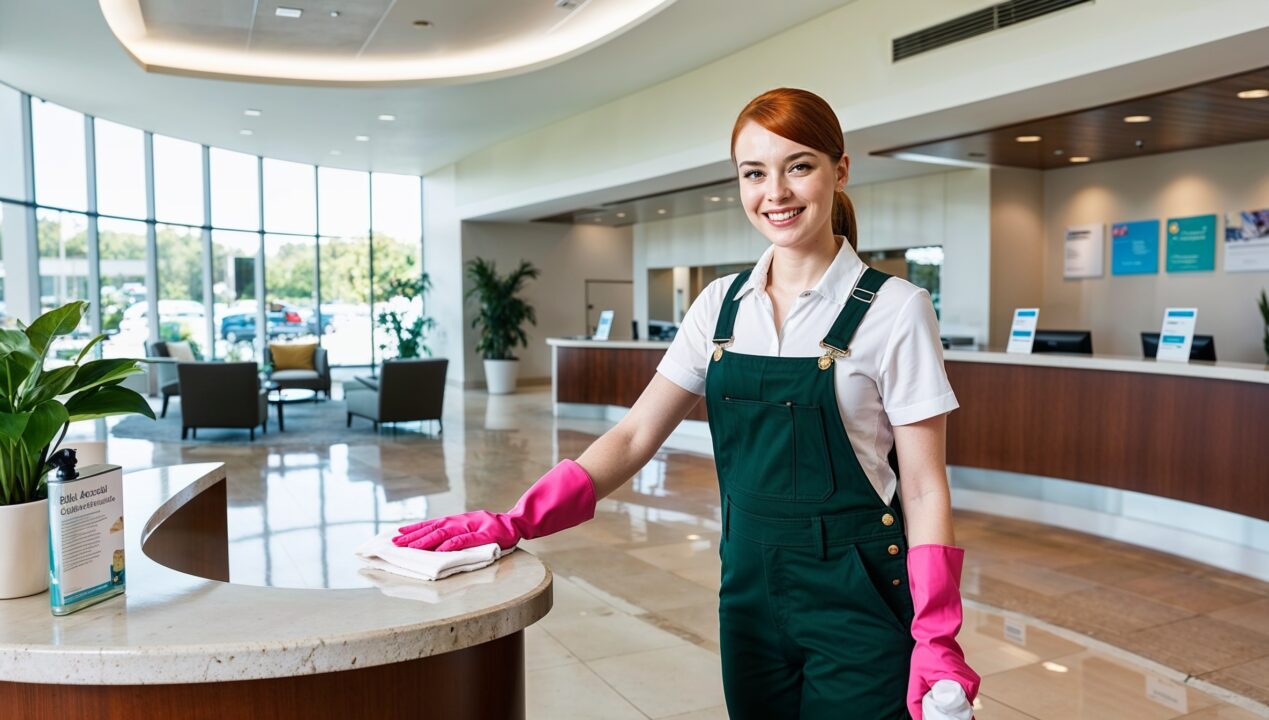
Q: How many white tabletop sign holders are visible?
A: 3